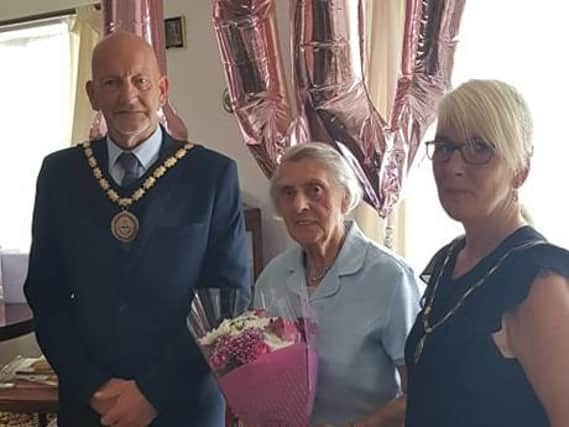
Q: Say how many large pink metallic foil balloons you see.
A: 3